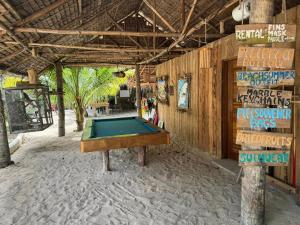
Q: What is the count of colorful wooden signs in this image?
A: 7